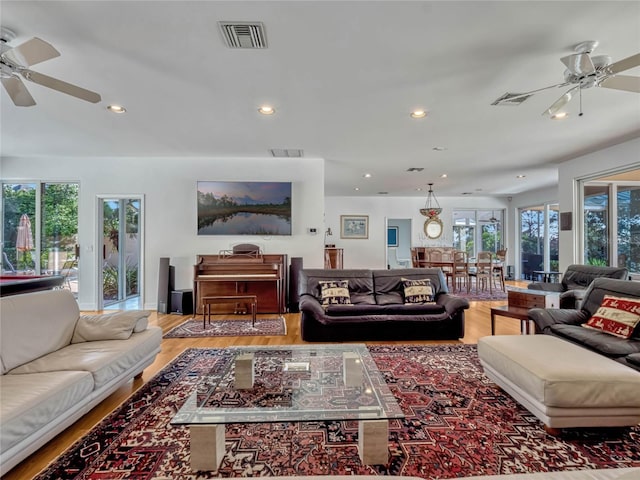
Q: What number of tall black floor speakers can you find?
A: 2